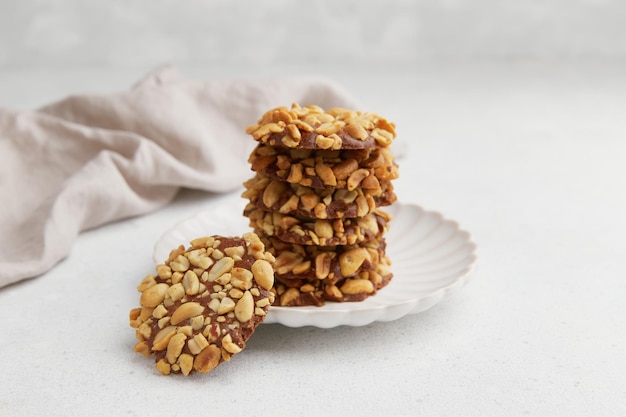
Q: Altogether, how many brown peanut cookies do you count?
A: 7